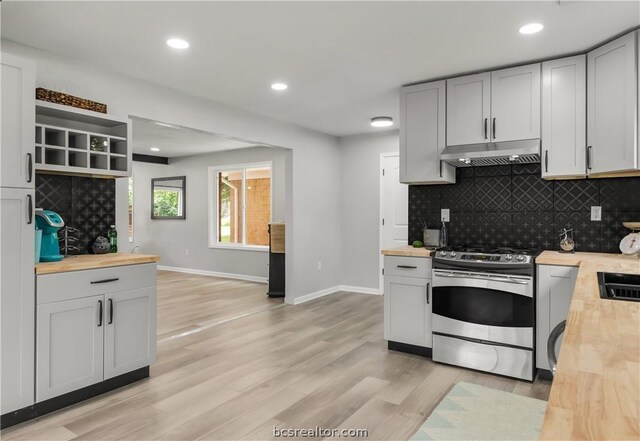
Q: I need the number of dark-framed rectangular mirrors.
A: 1